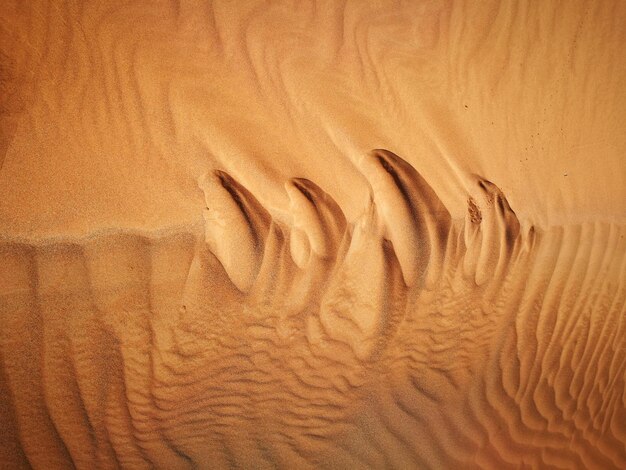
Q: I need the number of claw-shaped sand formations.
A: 4